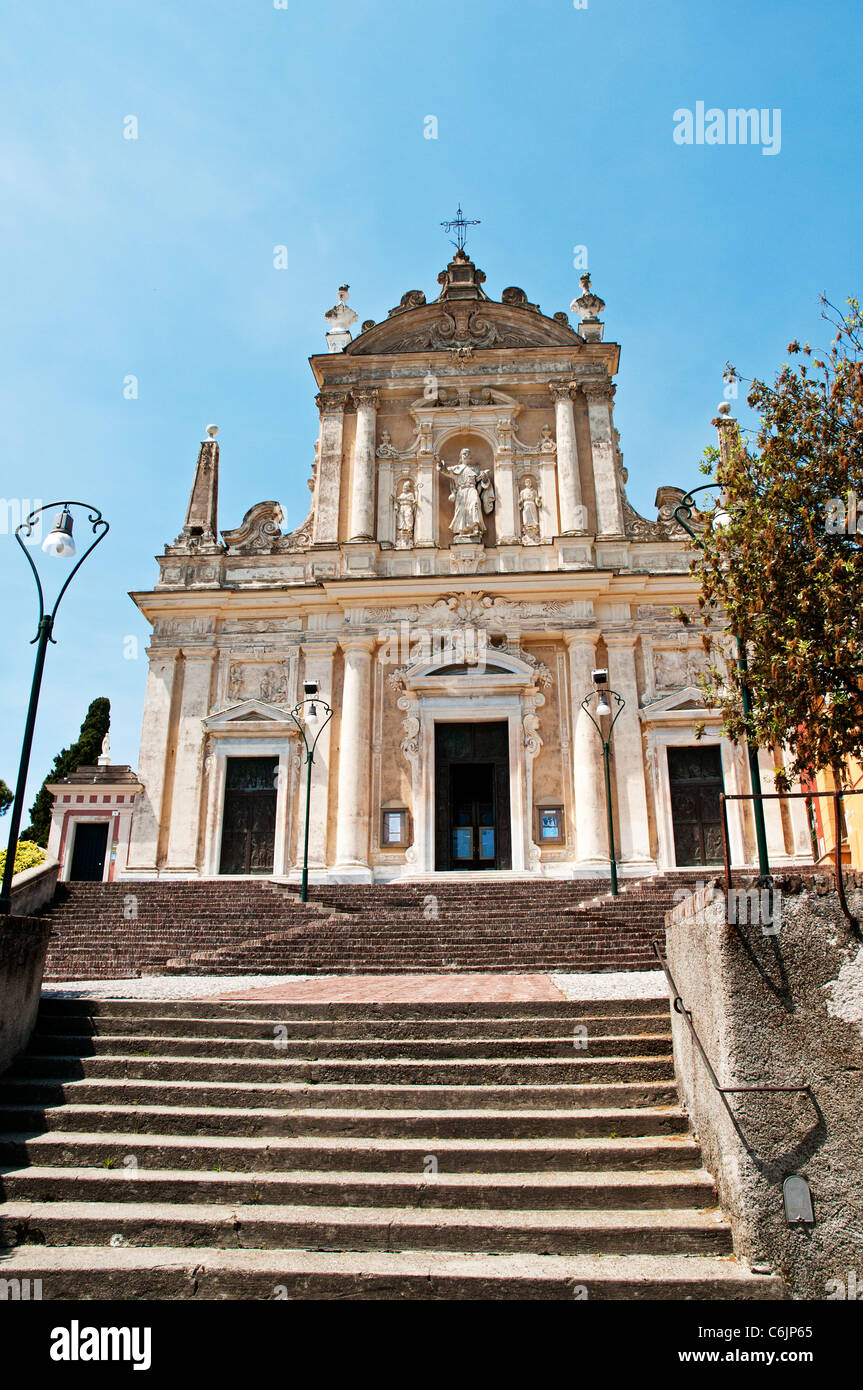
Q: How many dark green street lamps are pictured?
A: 4